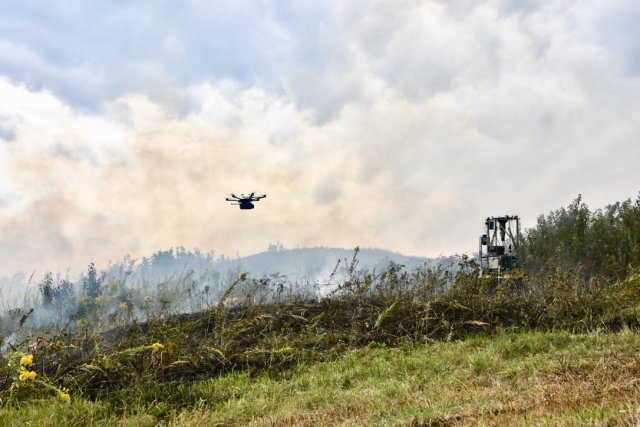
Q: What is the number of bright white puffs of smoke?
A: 1